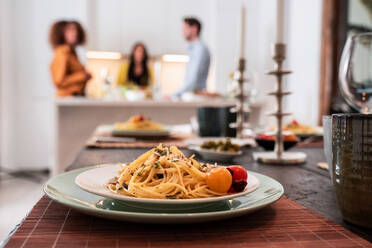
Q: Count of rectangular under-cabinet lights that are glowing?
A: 2